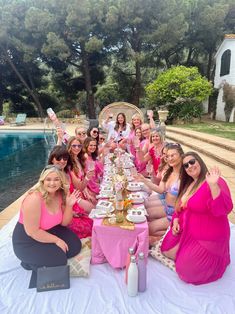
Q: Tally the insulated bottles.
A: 3